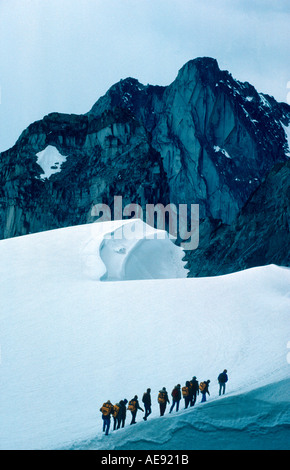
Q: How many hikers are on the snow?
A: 11